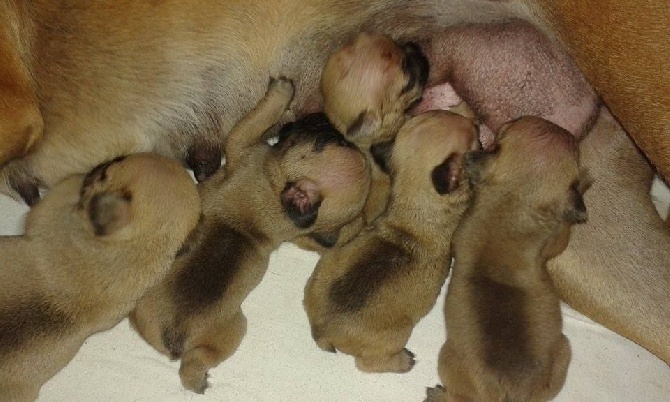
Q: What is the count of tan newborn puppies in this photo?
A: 5